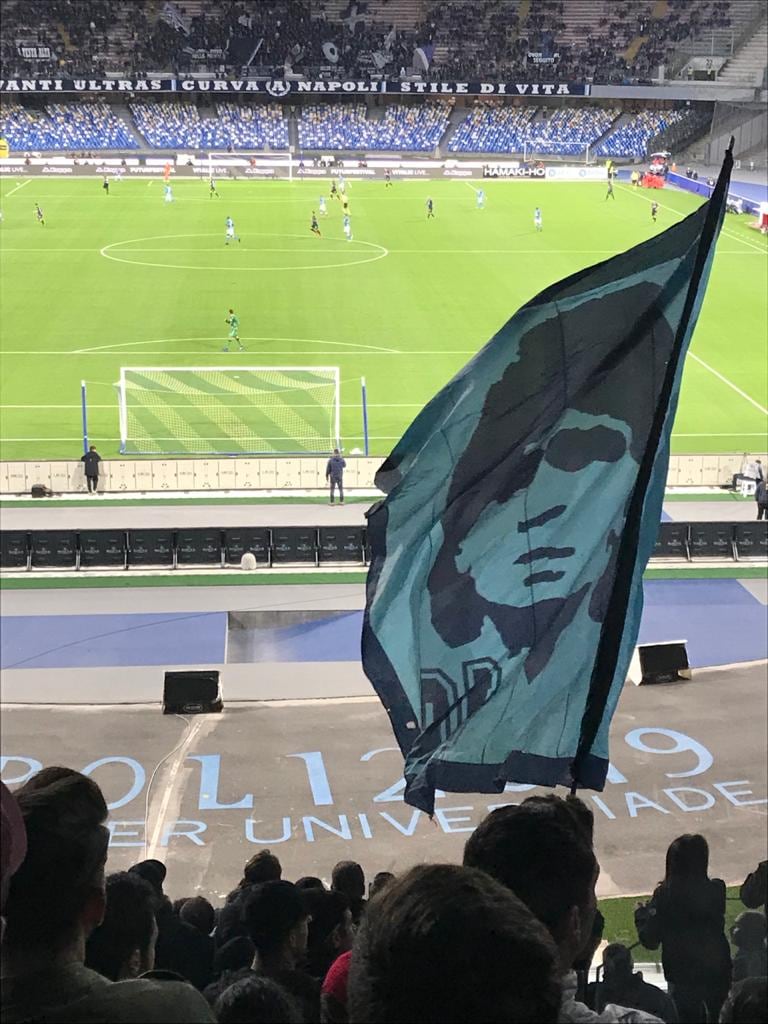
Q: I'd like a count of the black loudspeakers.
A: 2